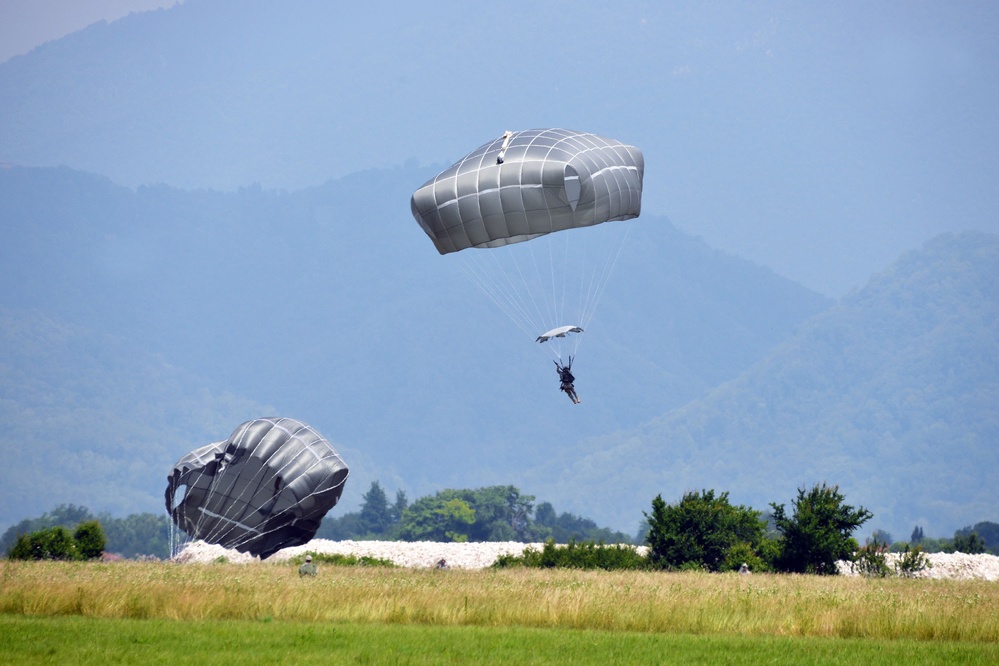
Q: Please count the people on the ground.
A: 3